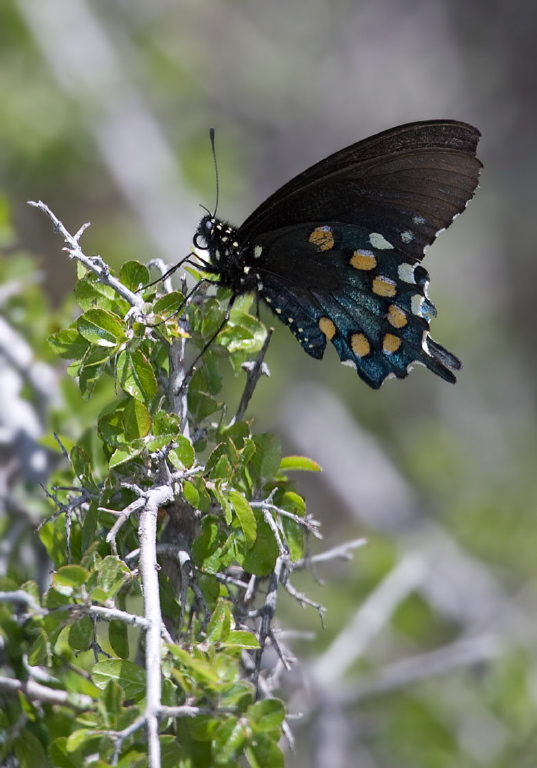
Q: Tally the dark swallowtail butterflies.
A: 1